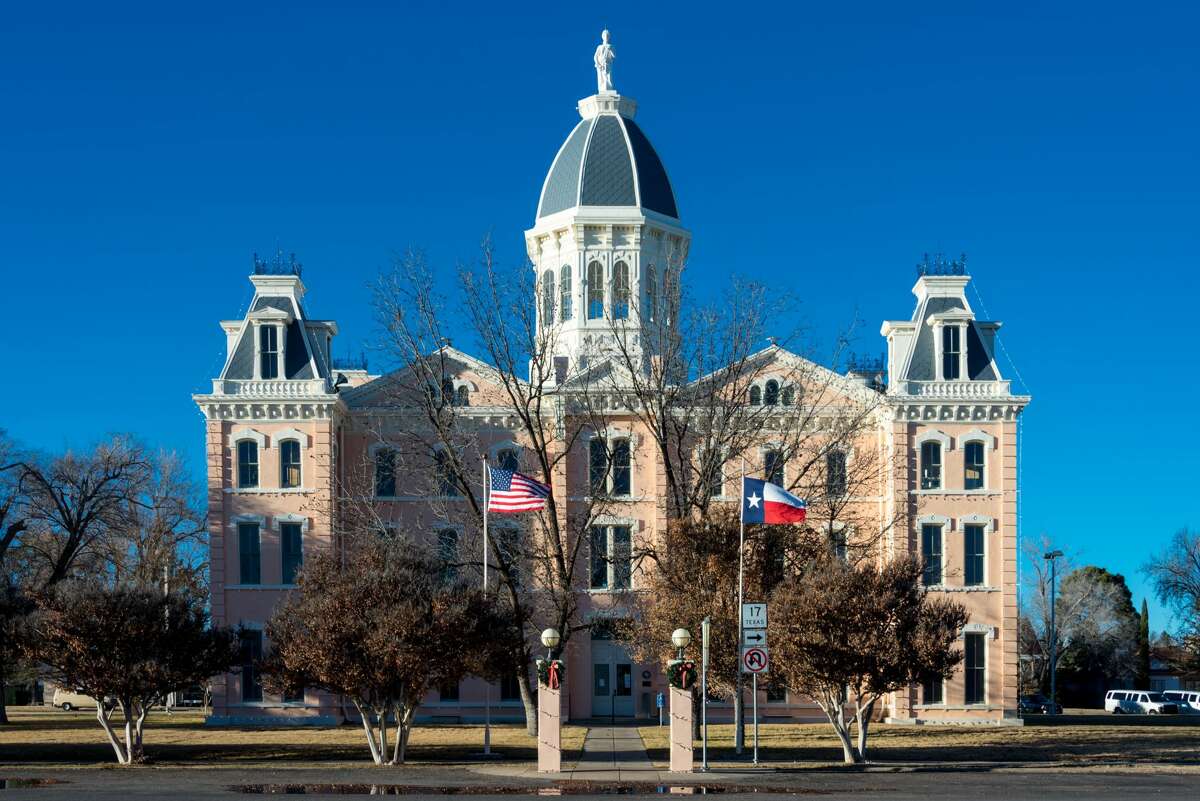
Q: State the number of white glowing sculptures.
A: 1